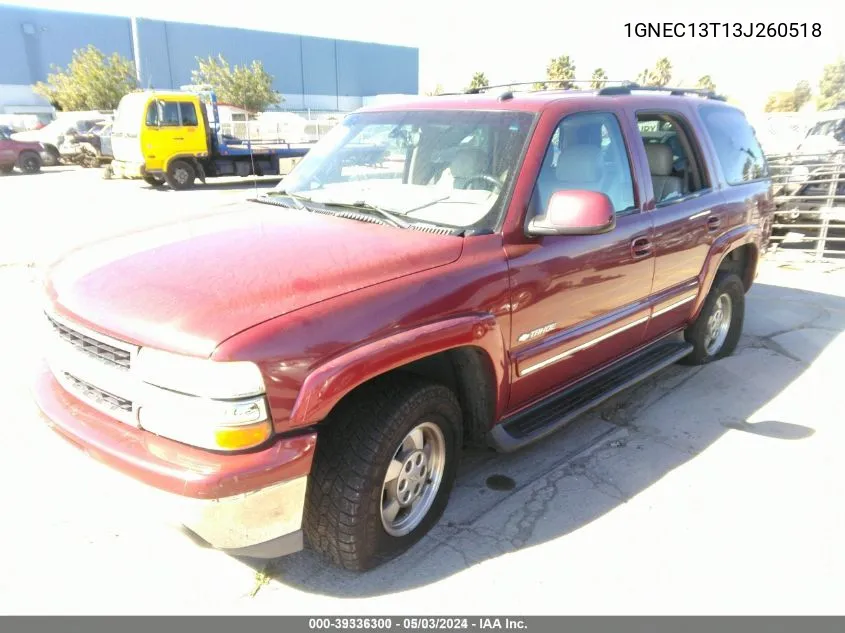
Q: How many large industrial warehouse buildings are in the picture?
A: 1